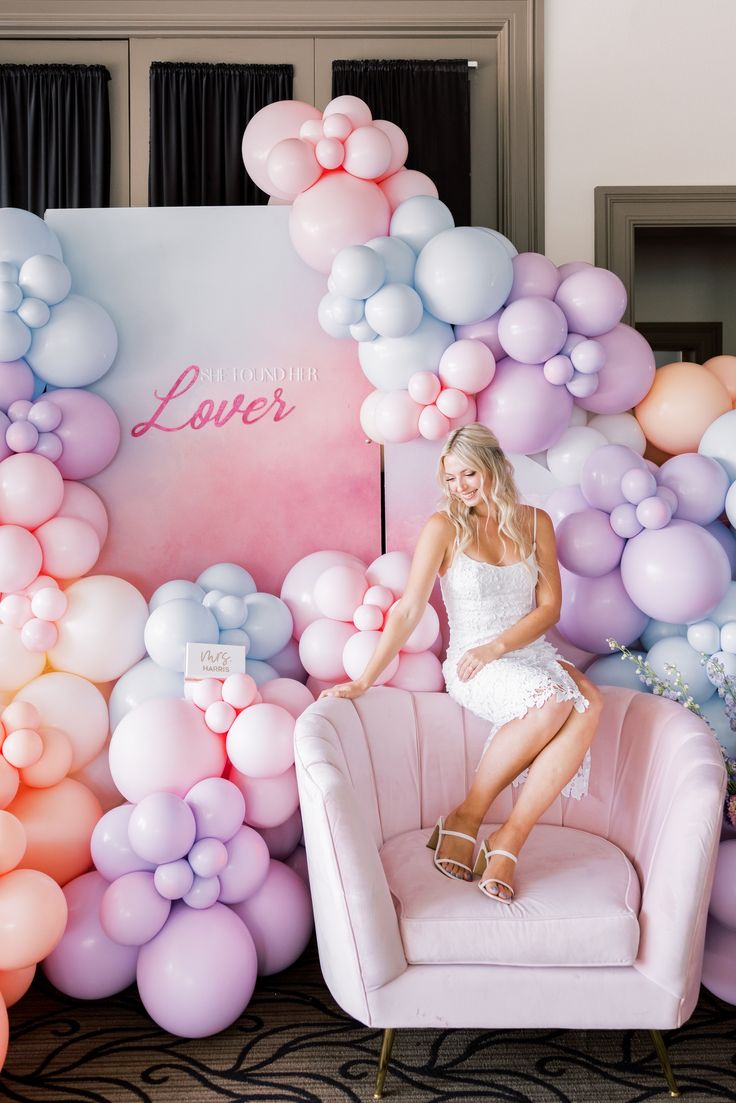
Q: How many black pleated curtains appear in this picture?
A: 3